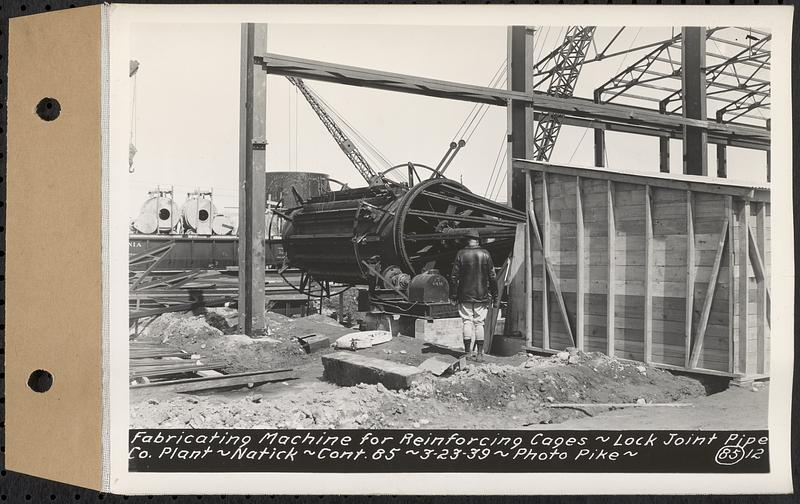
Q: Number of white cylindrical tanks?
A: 2